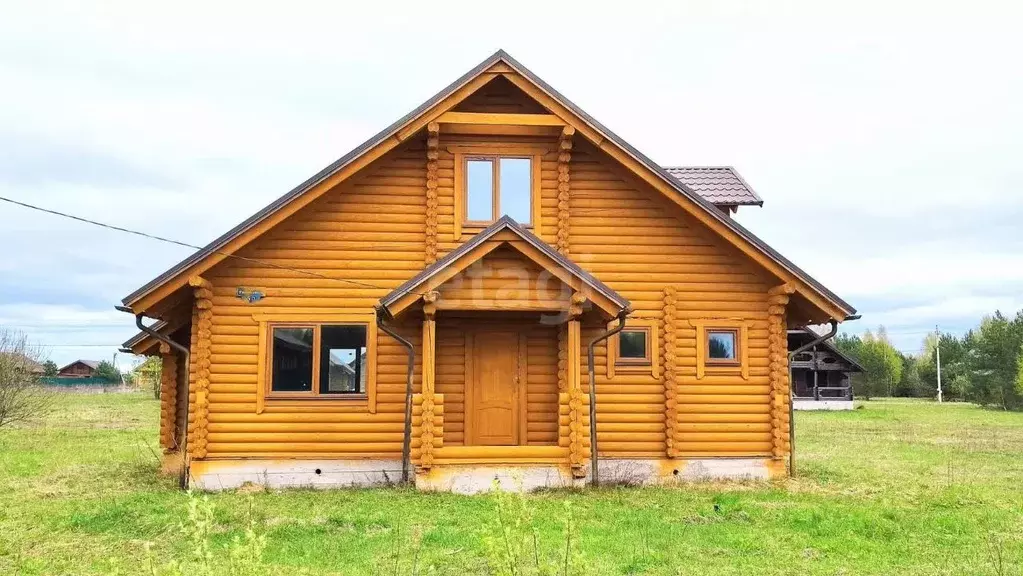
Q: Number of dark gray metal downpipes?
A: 4